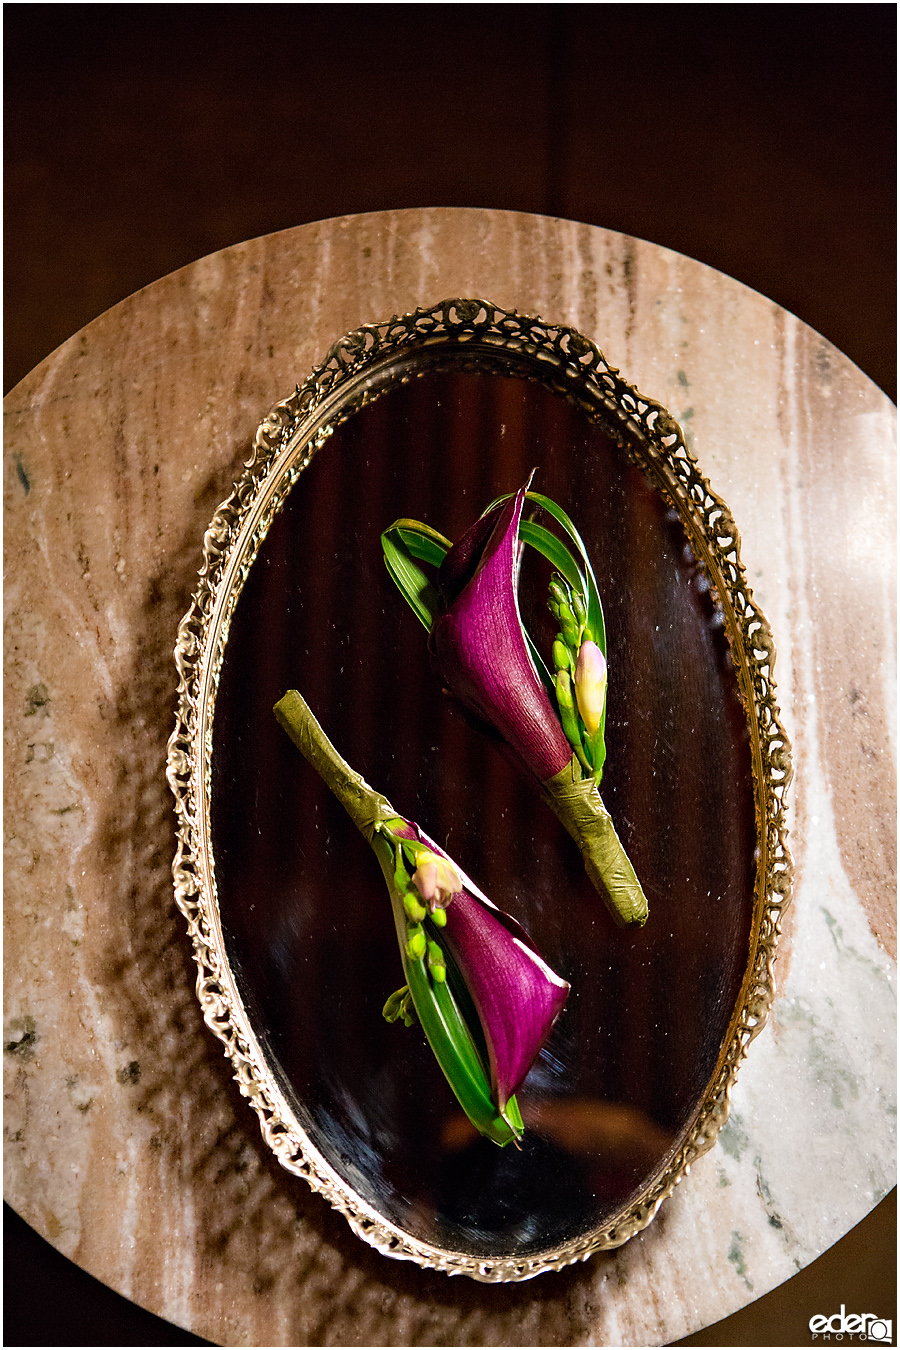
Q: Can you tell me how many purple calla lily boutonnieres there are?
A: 2